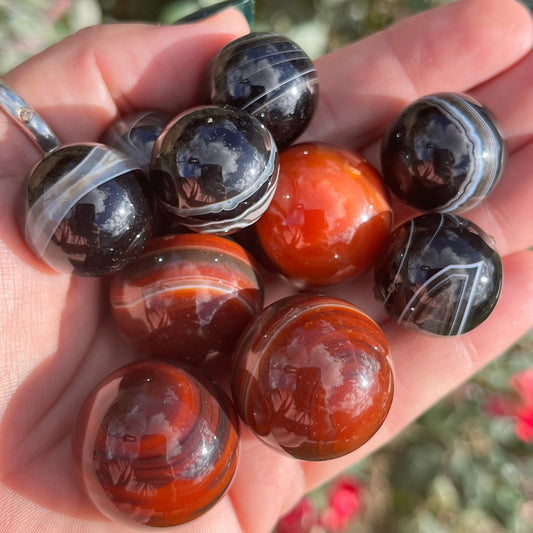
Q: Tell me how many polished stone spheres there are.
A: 10